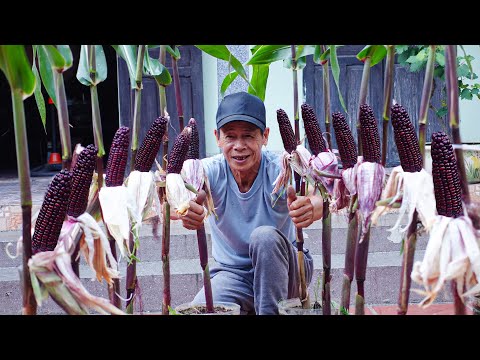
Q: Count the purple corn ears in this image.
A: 12